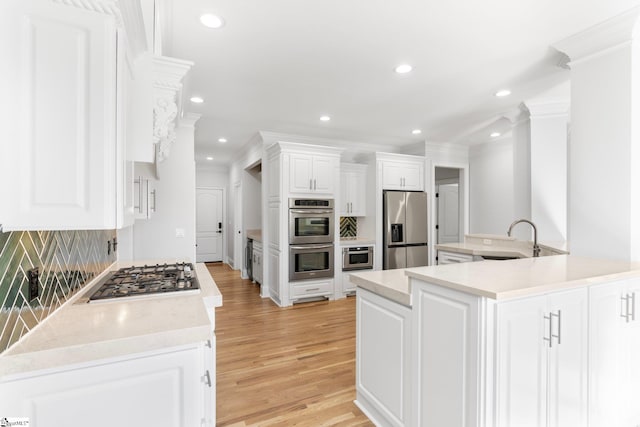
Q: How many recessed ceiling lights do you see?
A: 9